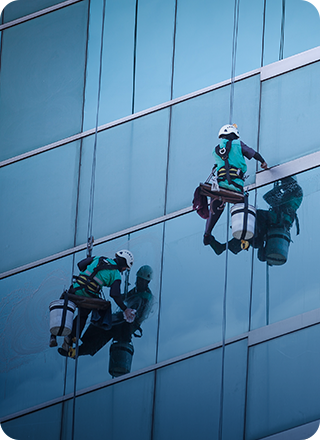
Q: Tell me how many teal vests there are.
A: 2